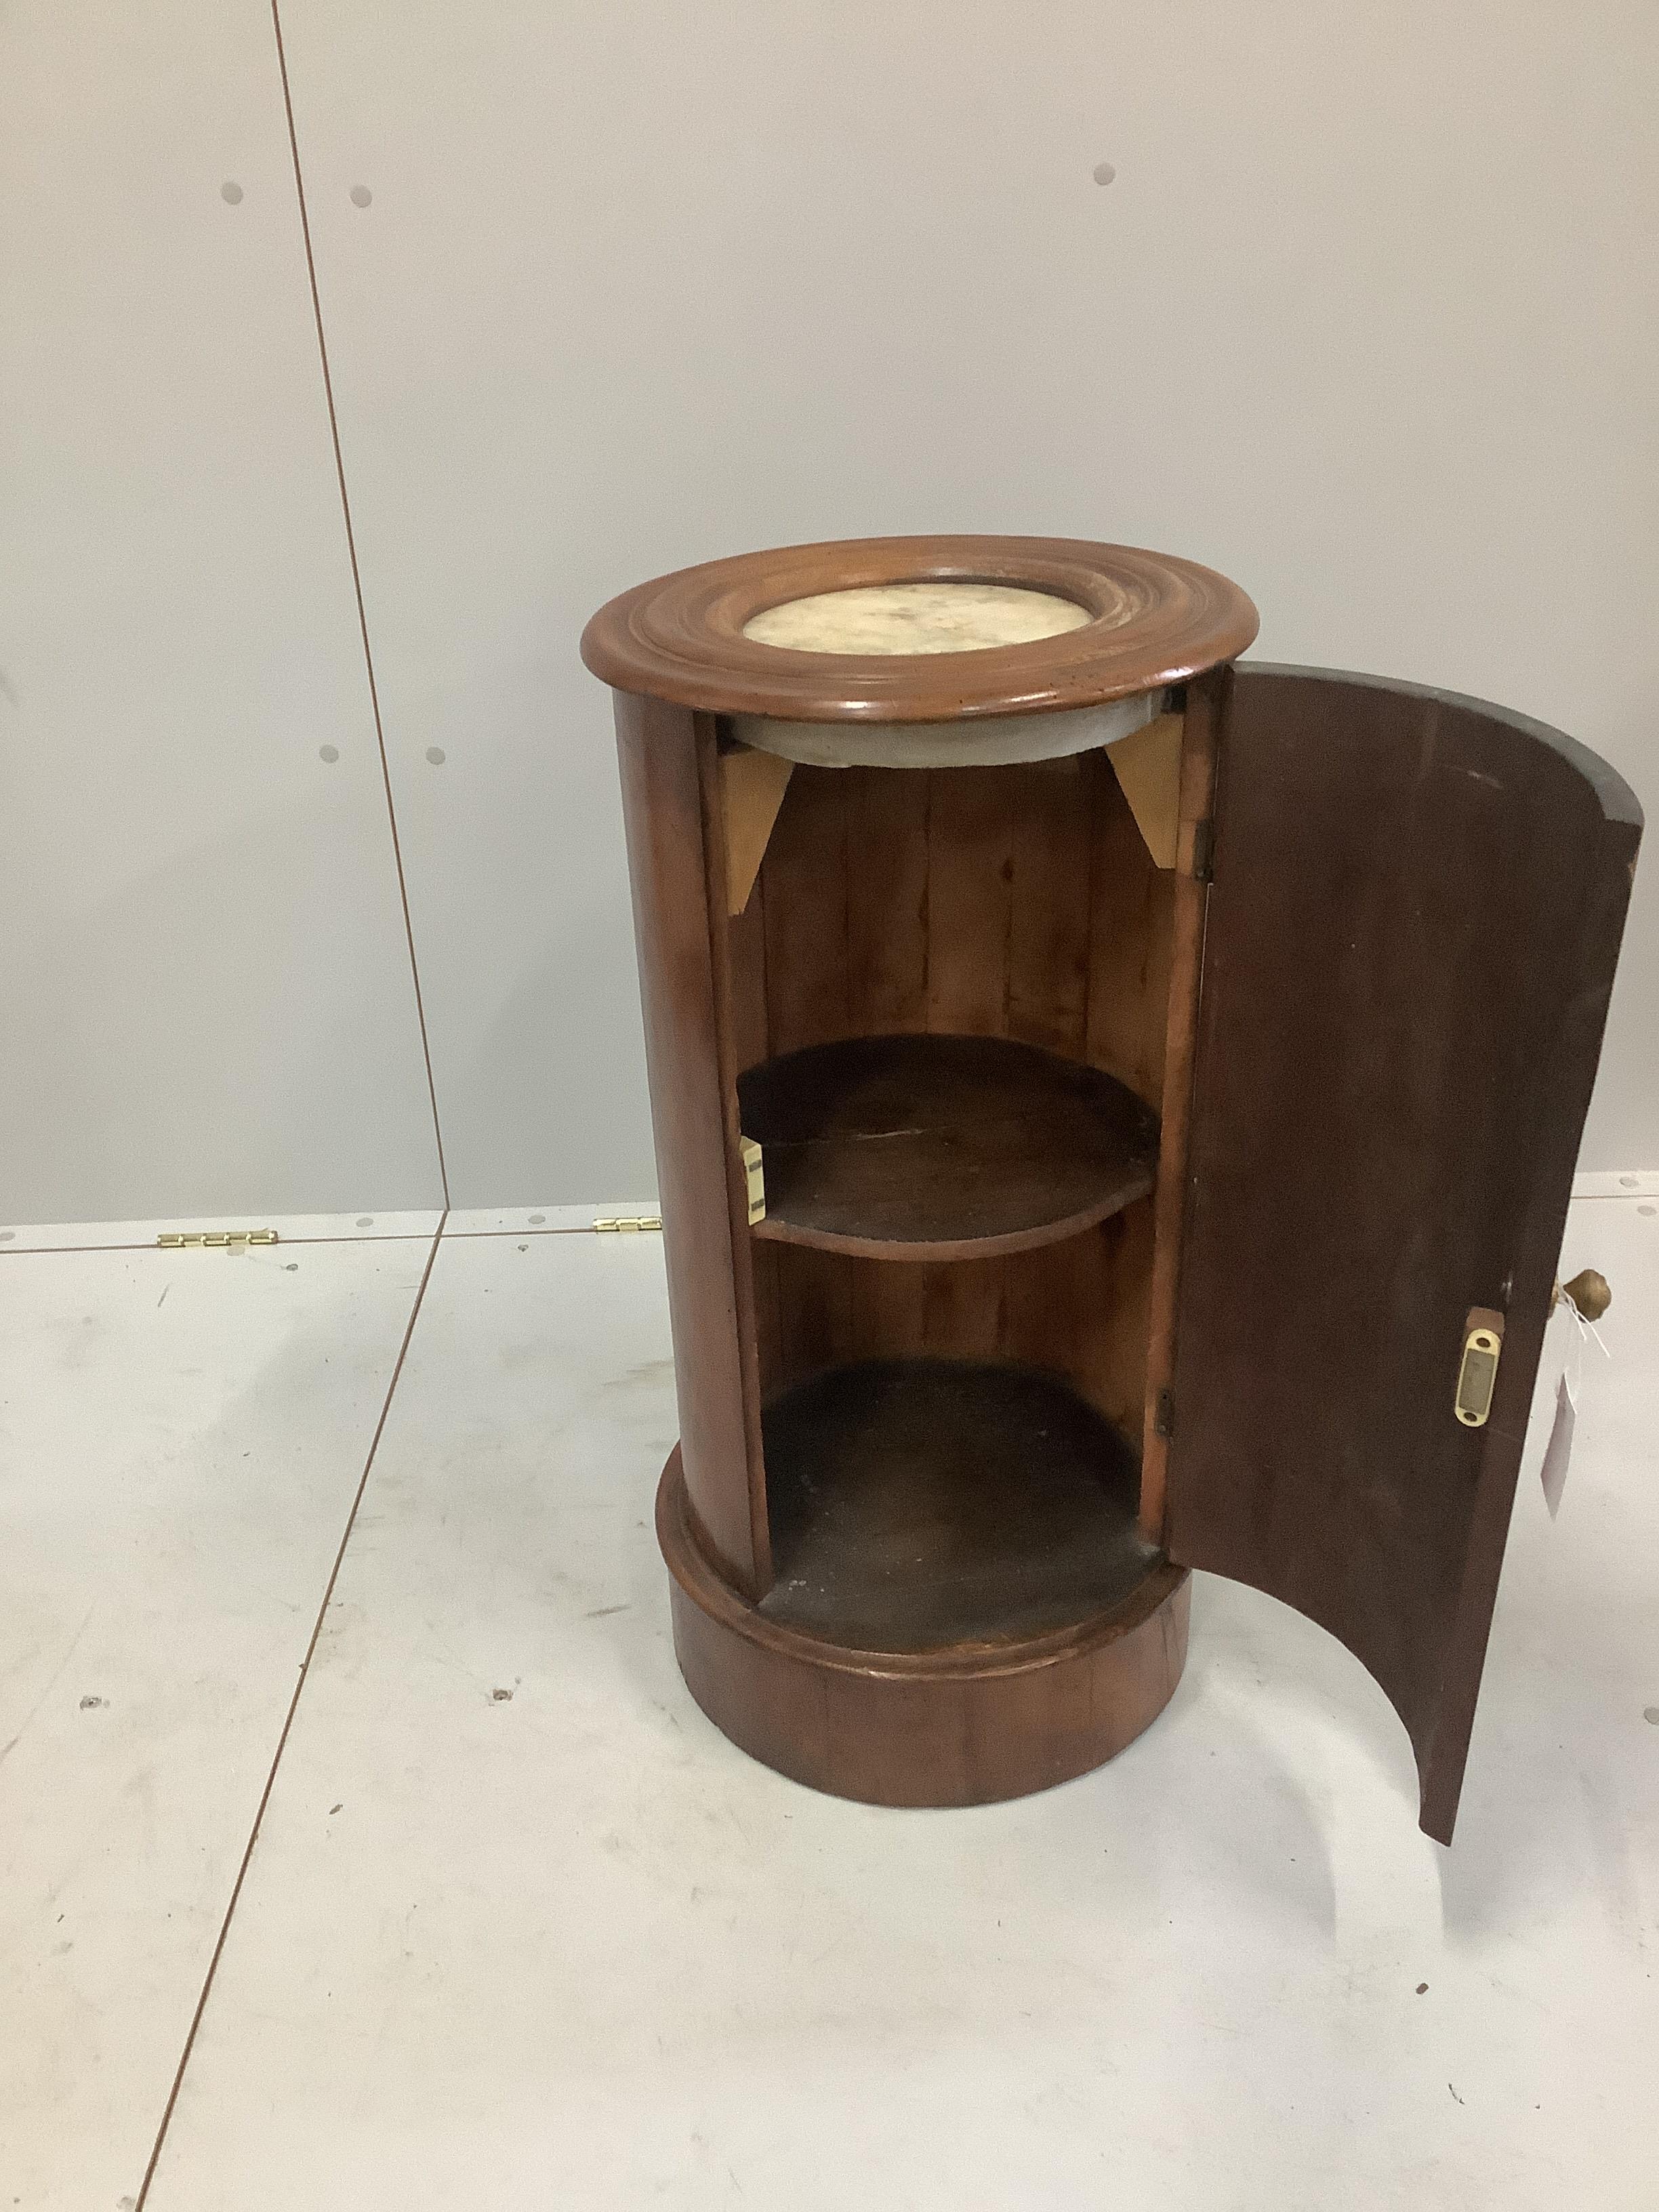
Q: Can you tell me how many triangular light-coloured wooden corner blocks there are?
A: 2